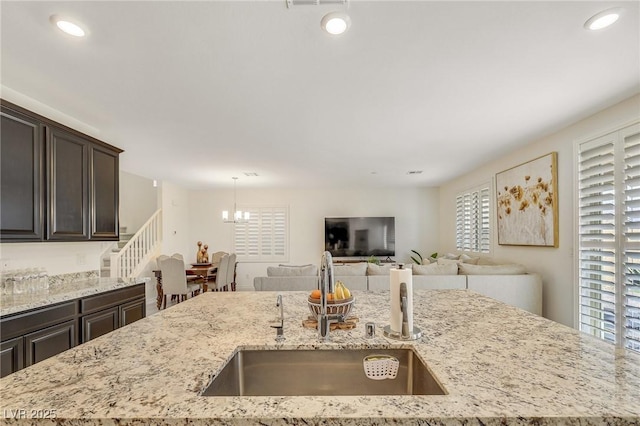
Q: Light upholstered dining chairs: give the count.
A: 6